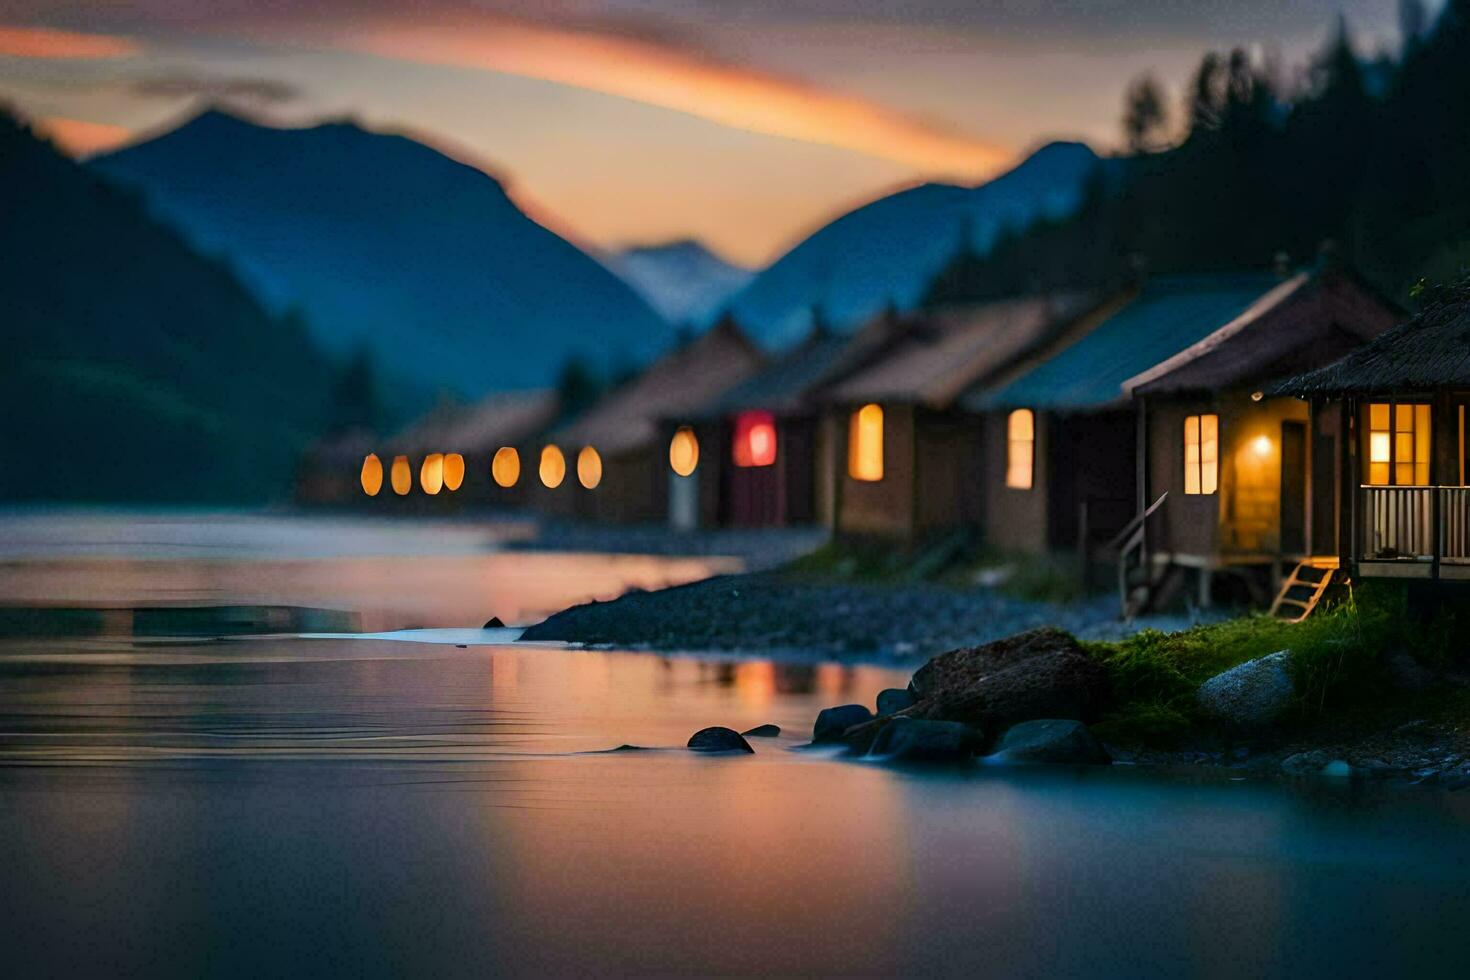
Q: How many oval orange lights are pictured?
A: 8